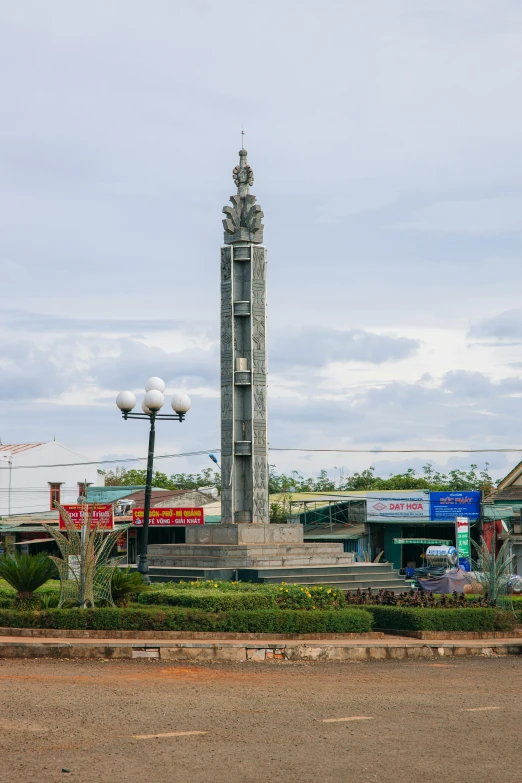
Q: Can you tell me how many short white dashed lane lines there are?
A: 3